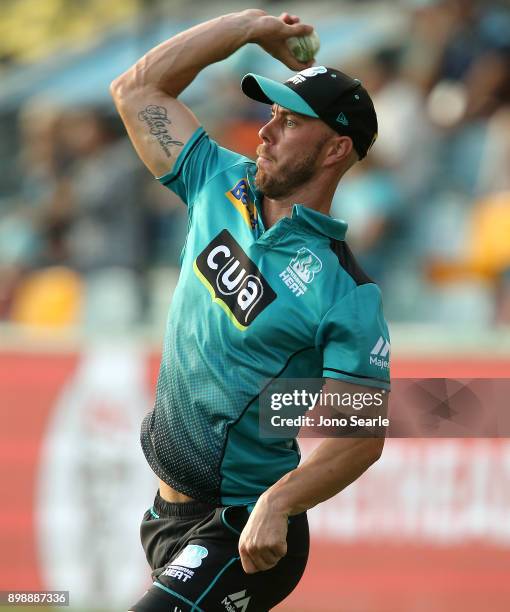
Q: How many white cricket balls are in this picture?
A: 1